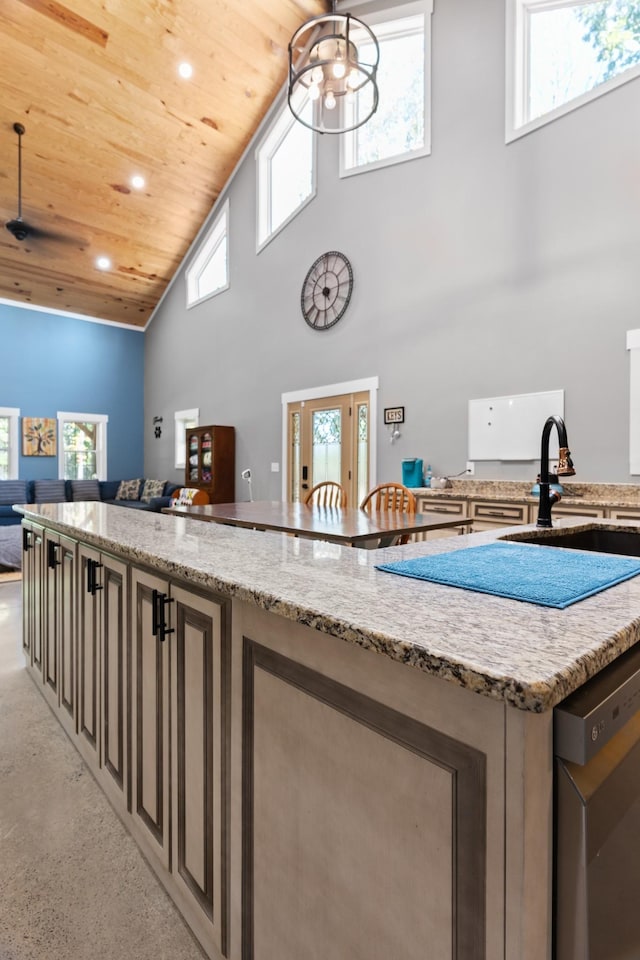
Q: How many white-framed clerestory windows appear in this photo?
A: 4